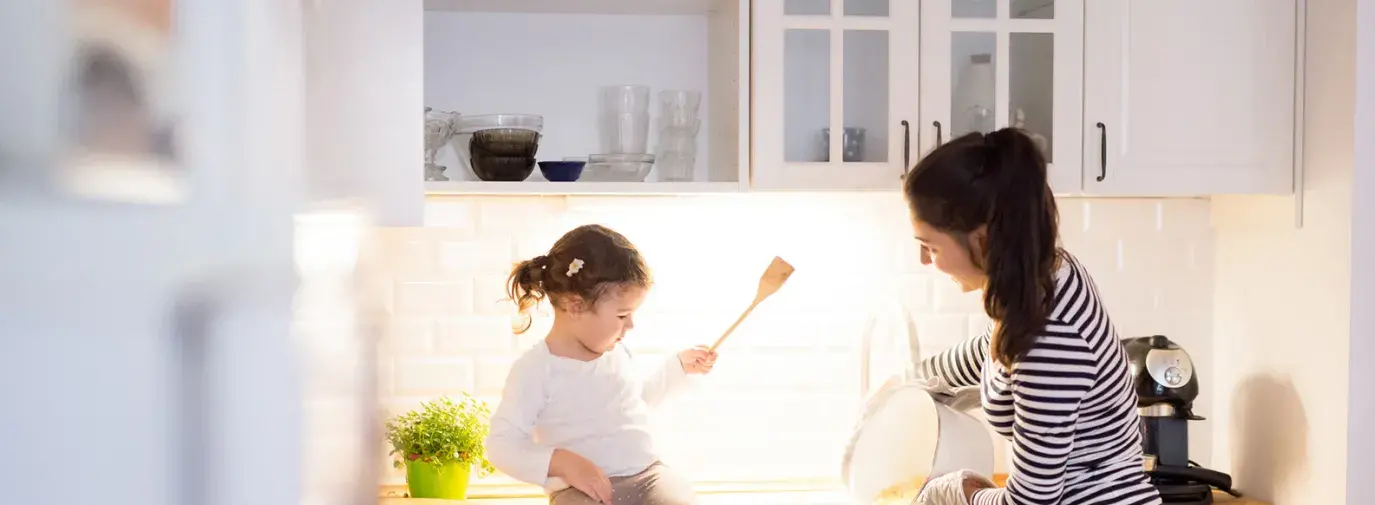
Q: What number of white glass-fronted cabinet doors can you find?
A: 2